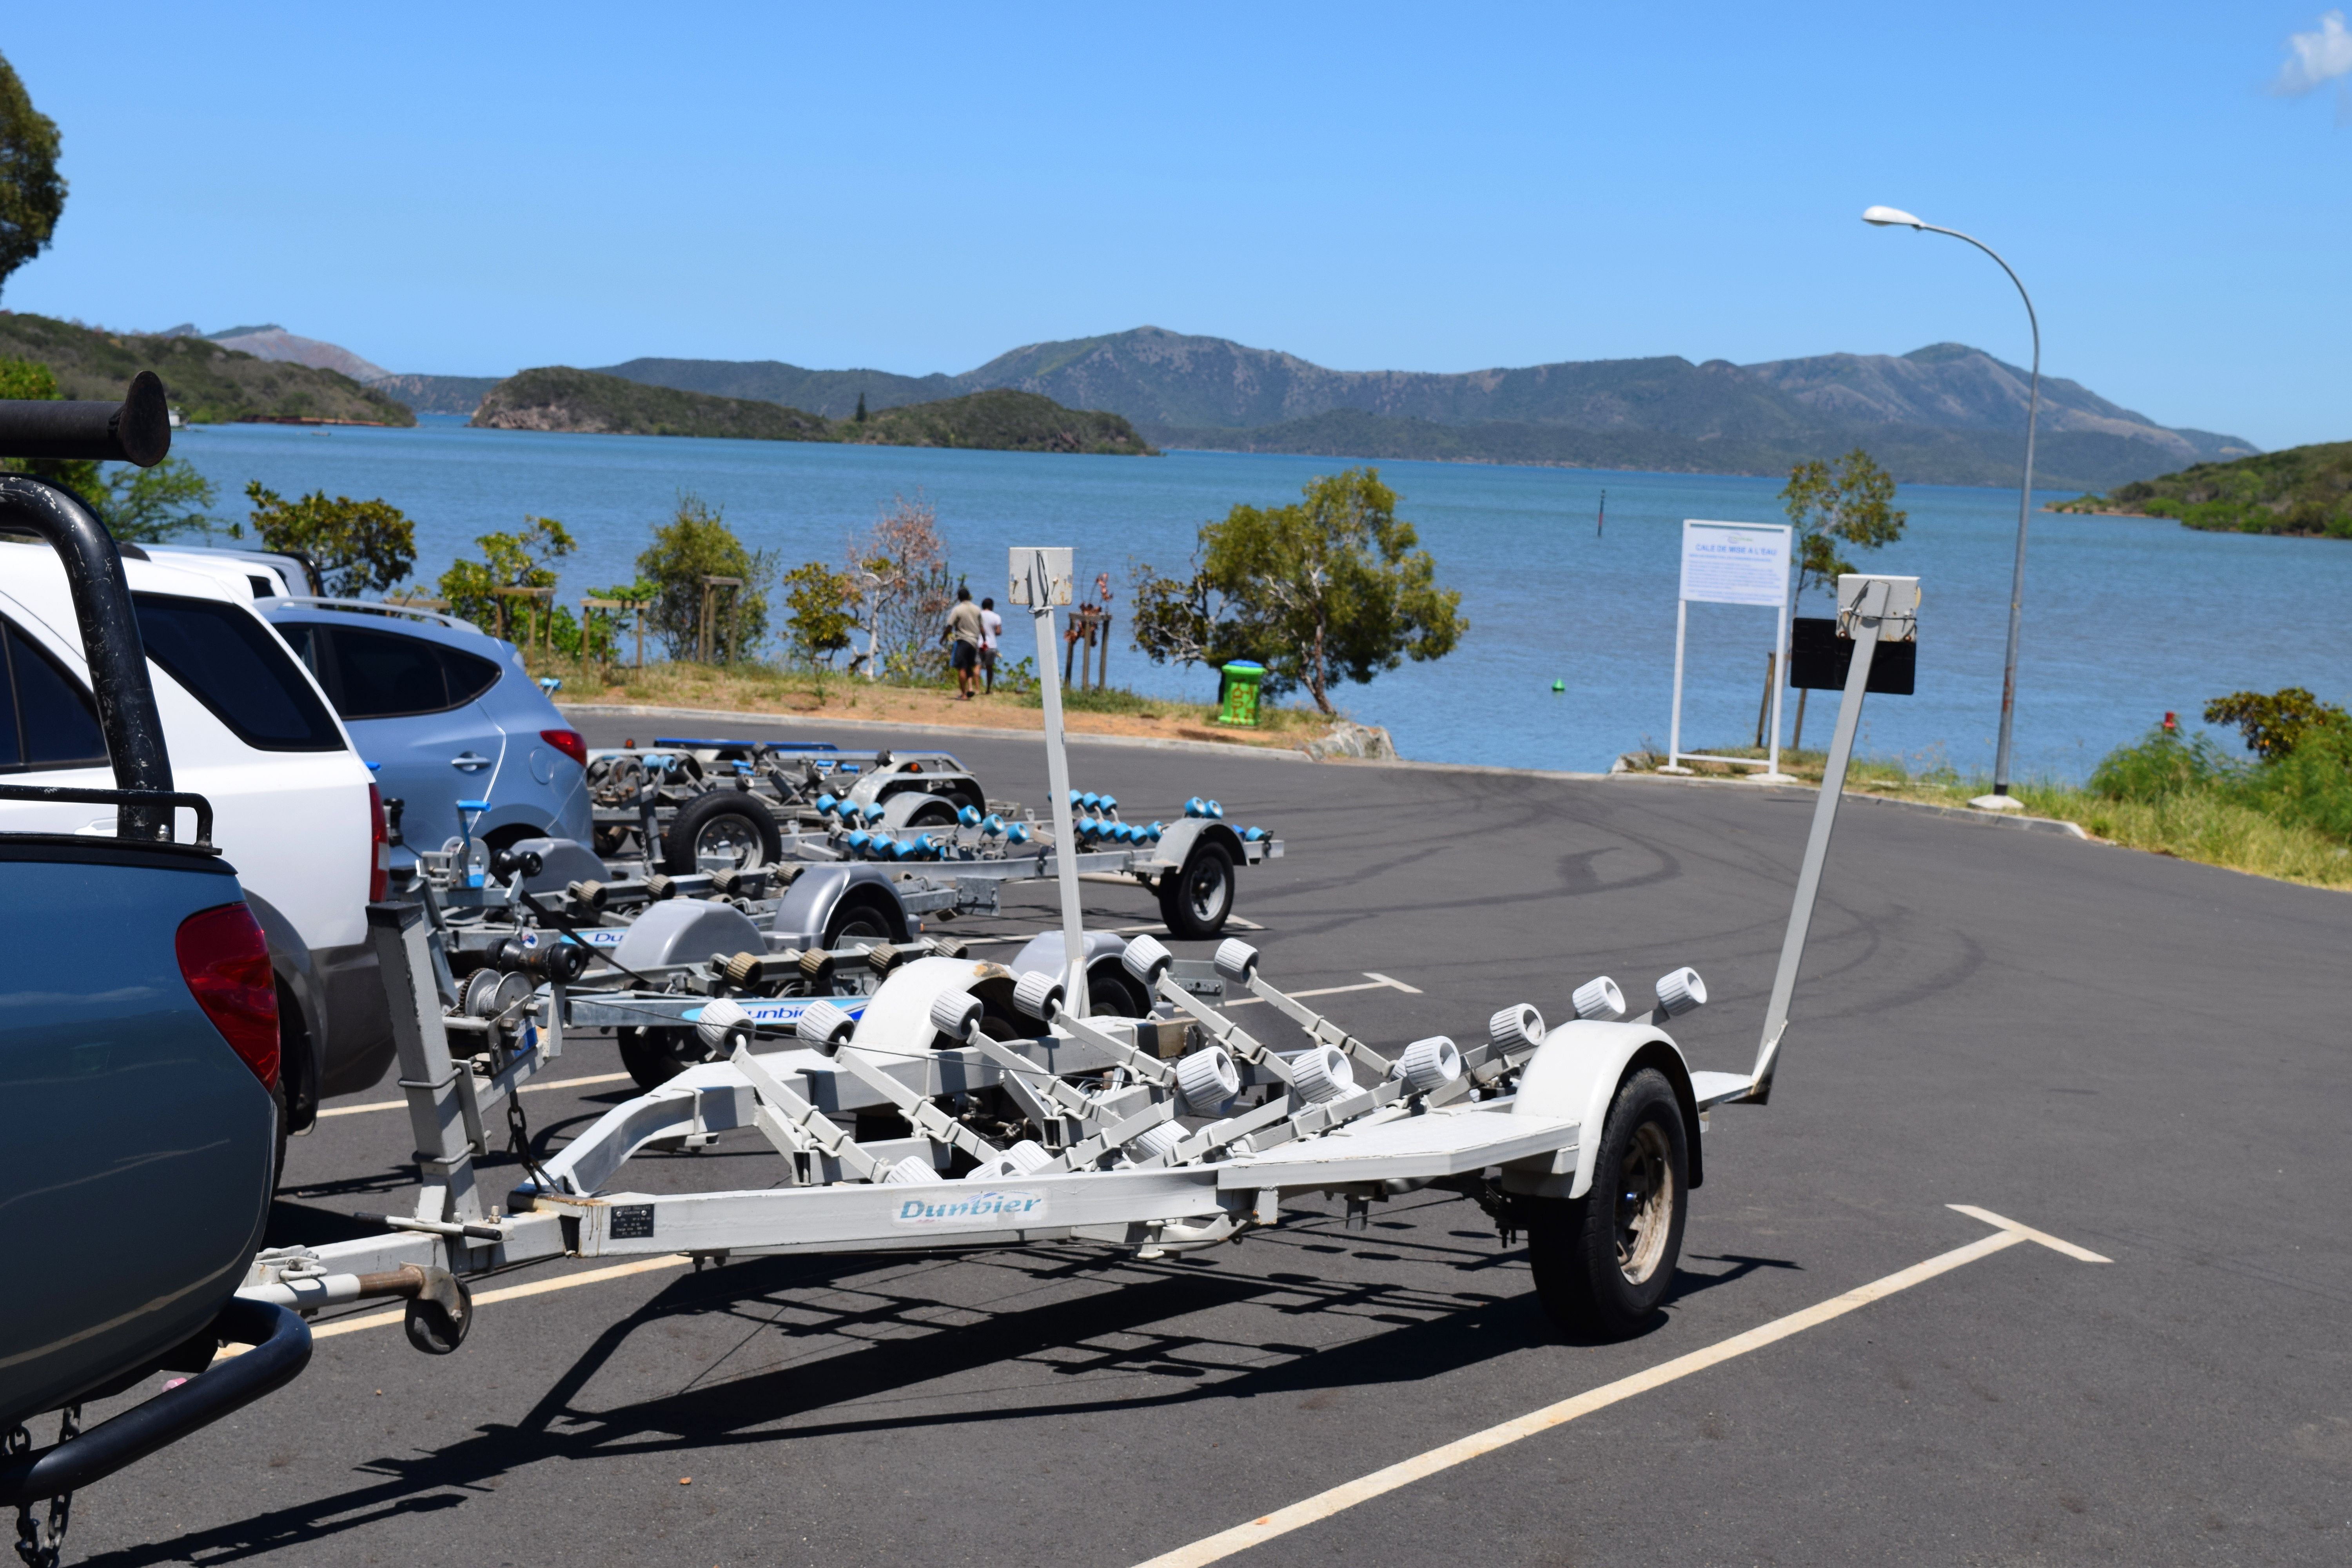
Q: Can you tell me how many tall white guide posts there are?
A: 2